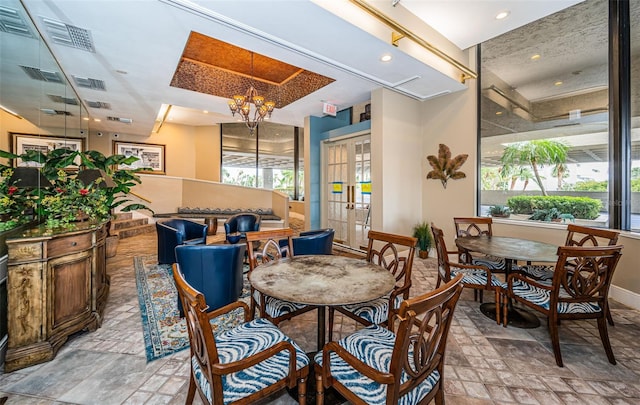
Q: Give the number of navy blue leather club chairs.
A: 4